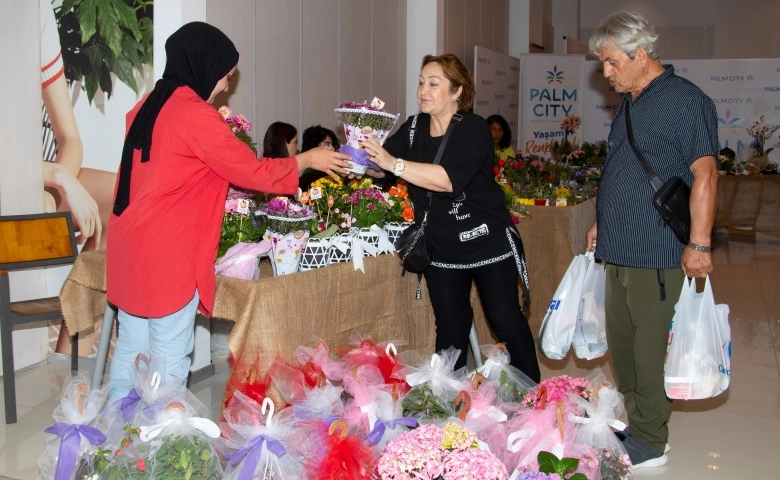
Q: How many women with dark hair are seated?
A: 3